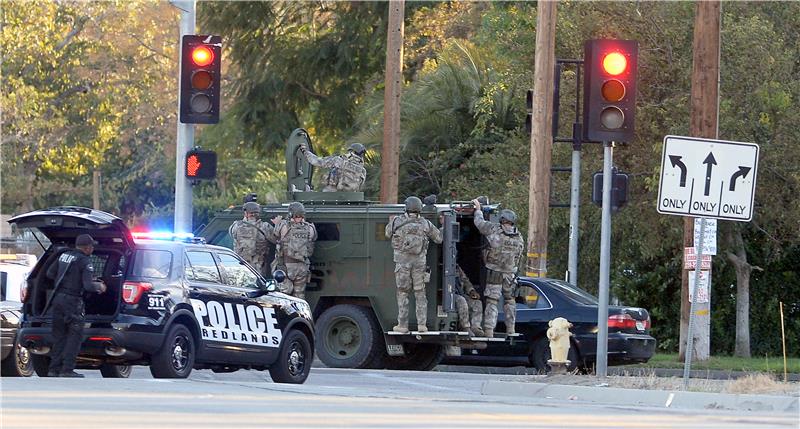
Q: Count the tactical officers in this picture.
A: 6